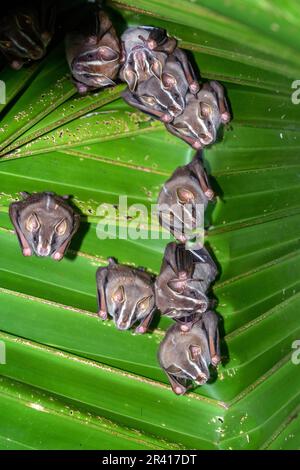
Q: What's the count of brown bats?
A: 10